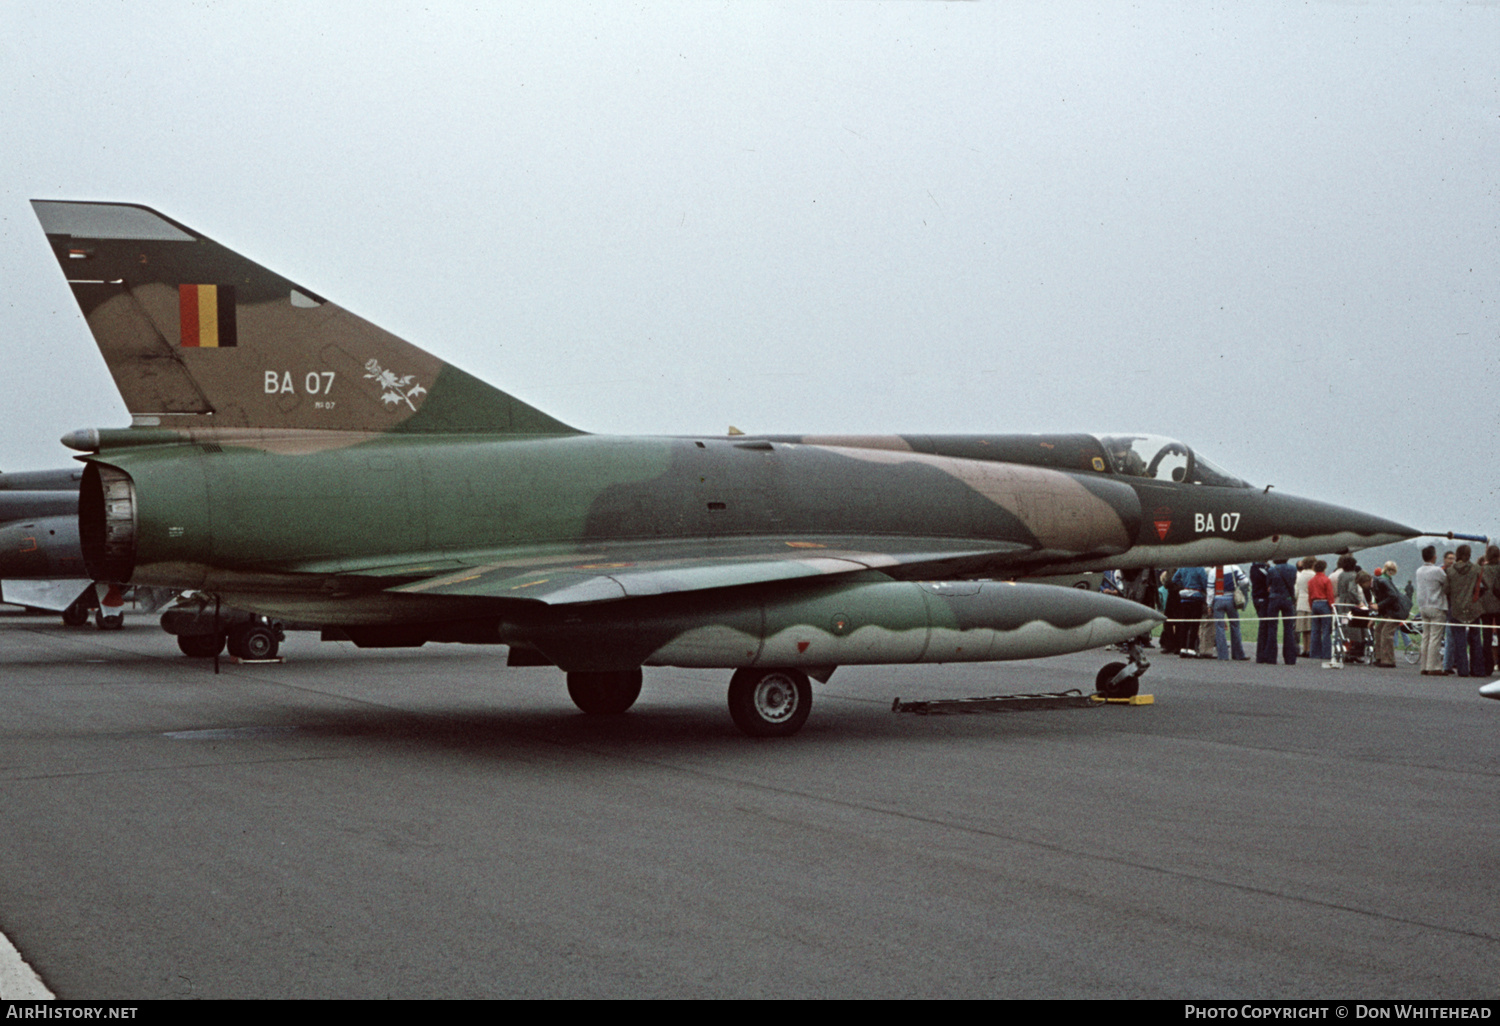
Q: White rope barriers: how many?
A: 1